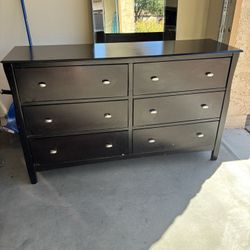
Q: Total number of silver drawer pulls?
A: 12